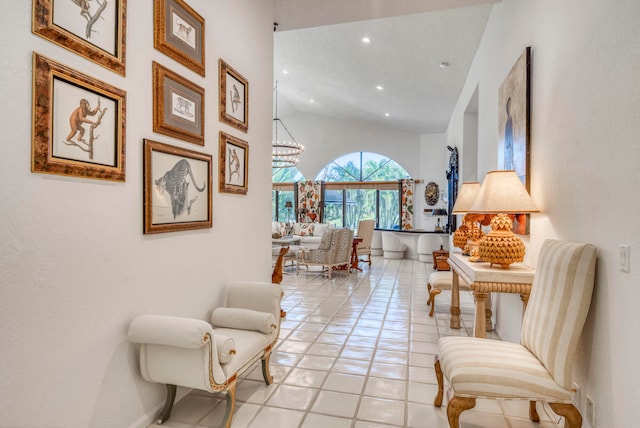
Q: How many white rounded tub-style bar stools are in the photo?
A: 3